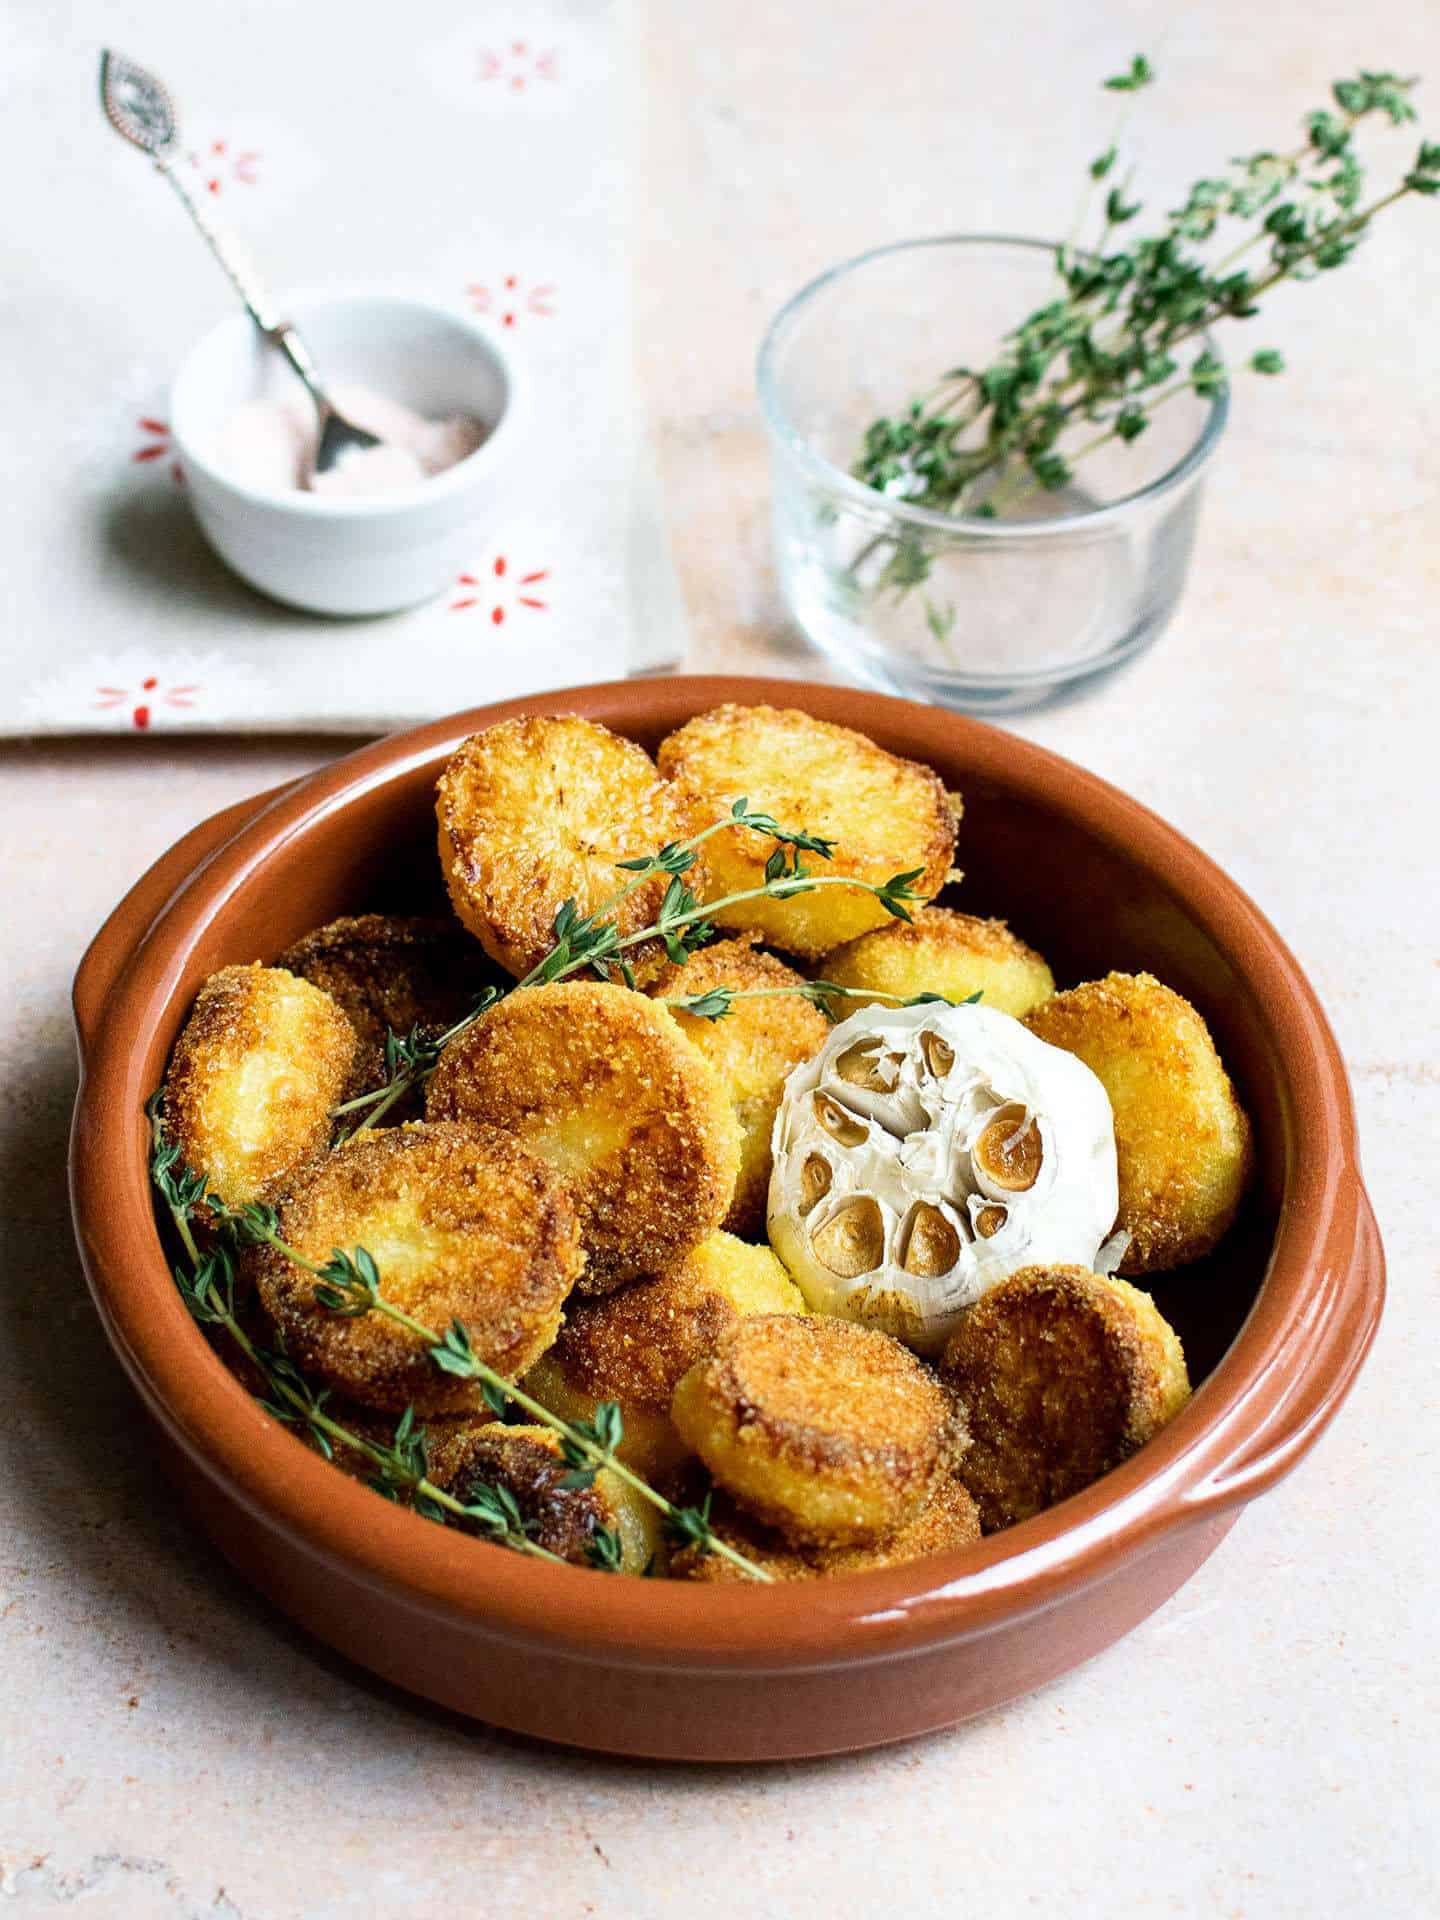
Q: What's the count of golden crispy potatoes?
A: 14